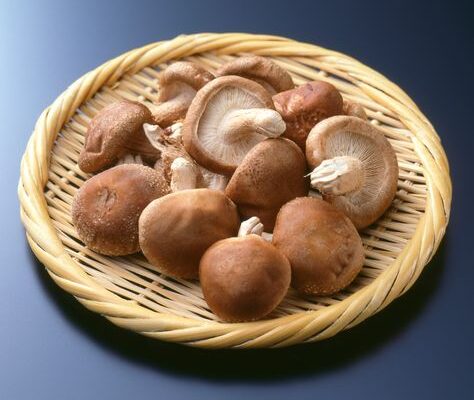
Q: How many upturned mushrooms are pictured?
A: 2